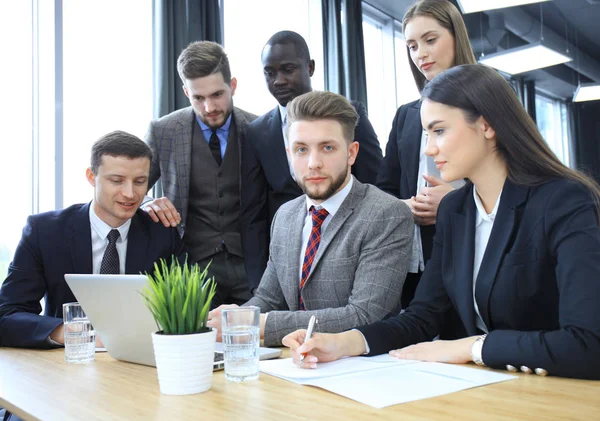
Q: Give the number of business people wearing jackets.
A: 6